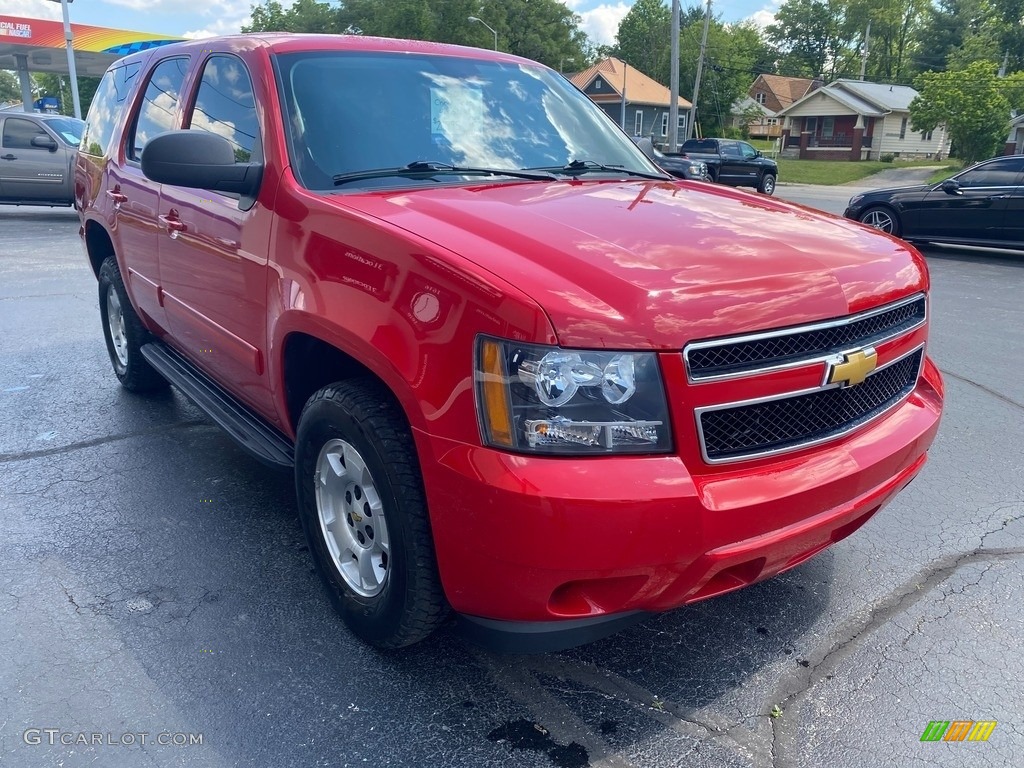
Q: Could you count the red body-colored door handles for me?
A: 2